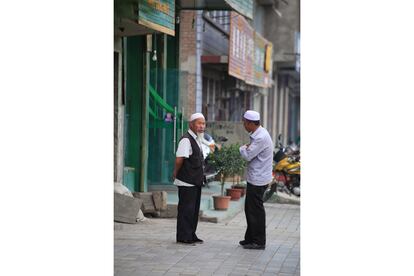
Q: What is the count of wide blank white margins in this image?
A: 2